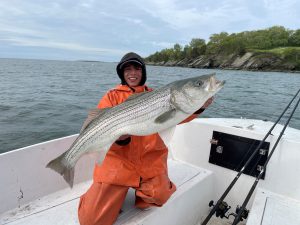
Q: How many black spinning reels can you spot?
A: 2